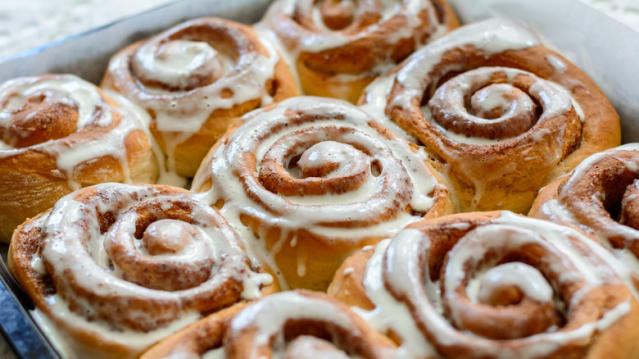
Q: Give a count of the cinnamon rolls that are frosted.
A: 9